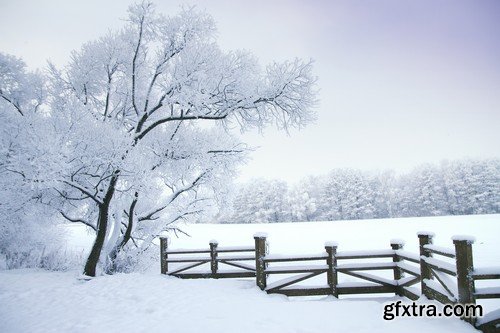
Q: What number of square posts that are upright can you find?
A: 7